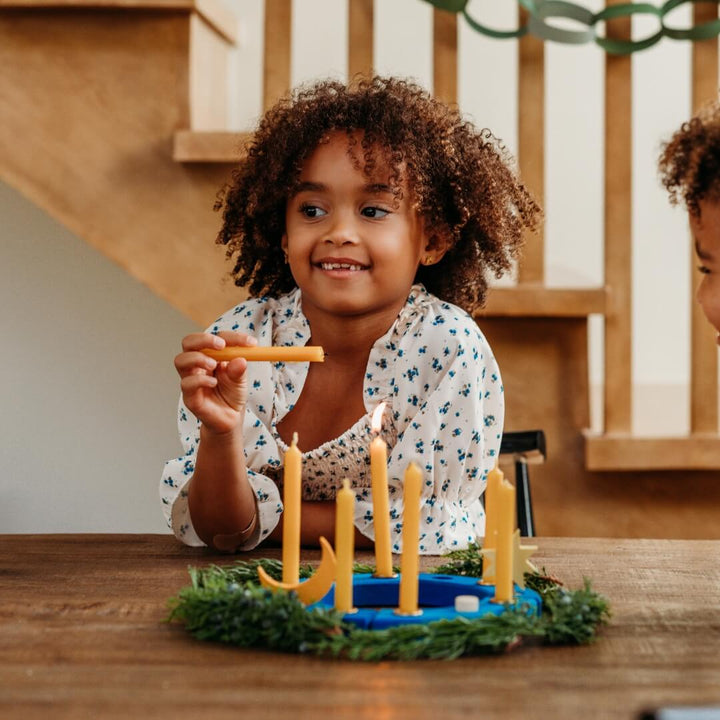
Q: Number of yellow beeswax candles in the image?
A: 7